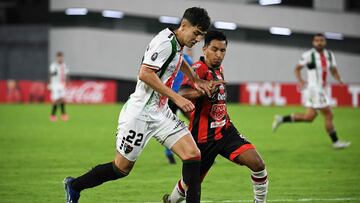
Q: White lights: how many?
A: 7